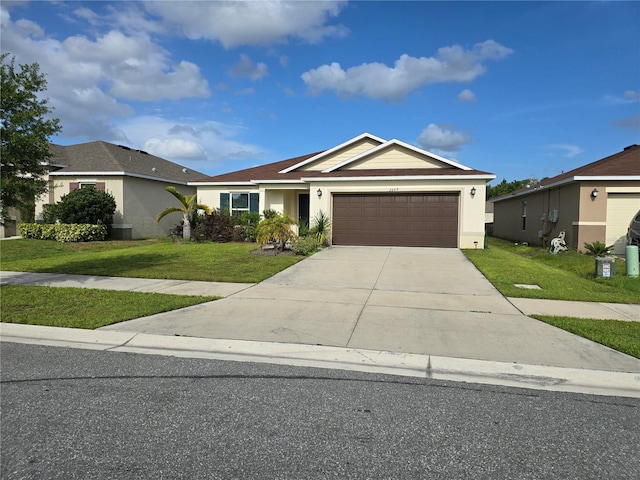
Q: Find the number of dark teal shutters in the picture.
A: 2